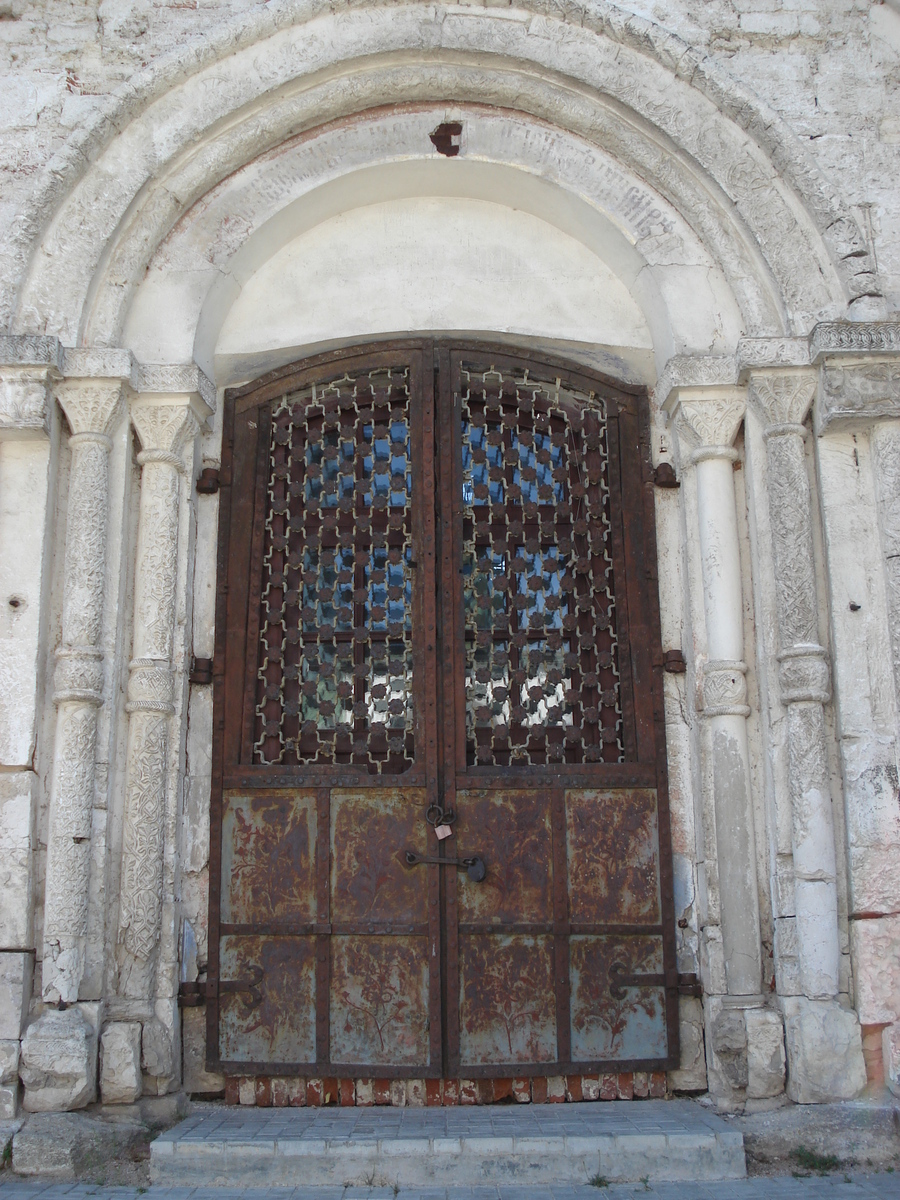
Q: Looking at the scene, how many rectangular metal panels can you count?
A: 8